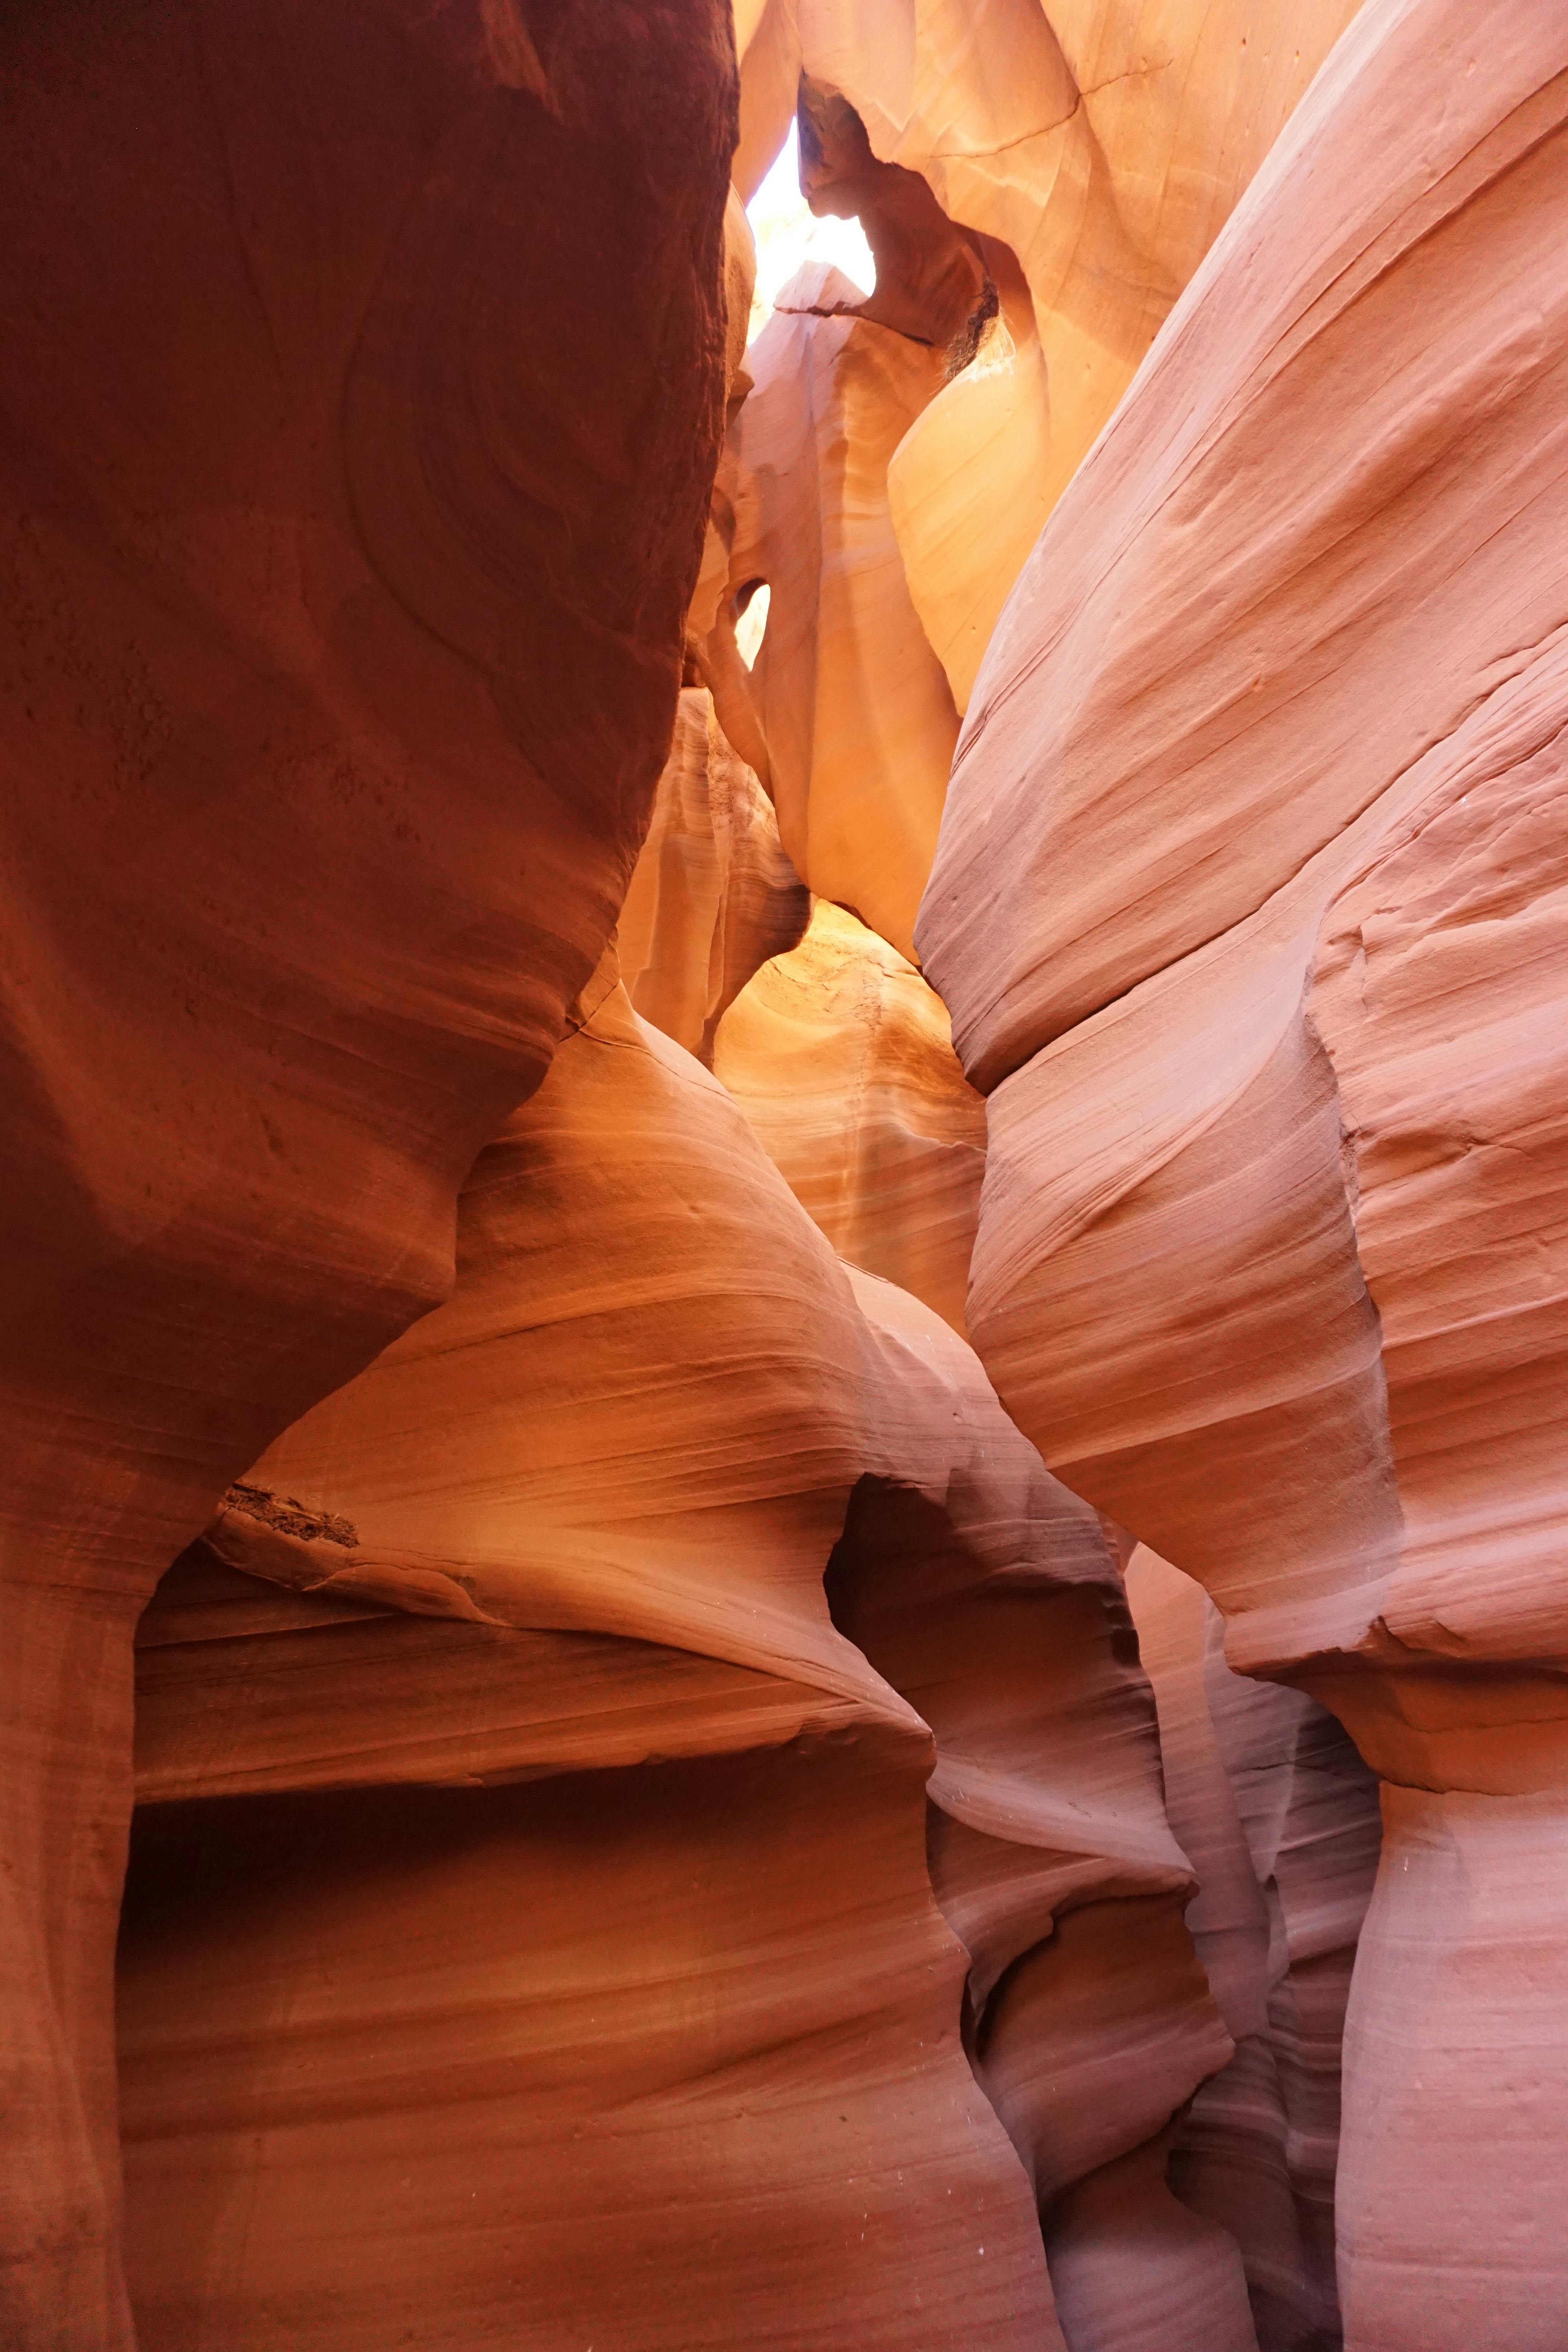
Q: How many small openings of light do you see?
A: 2